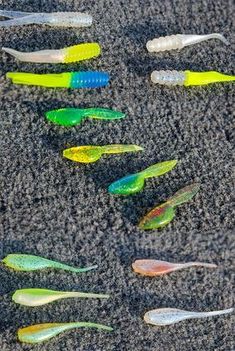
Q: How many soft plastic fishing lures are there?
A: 14